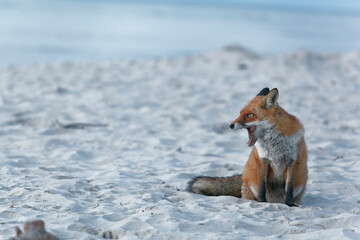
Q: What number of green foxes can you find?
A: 0